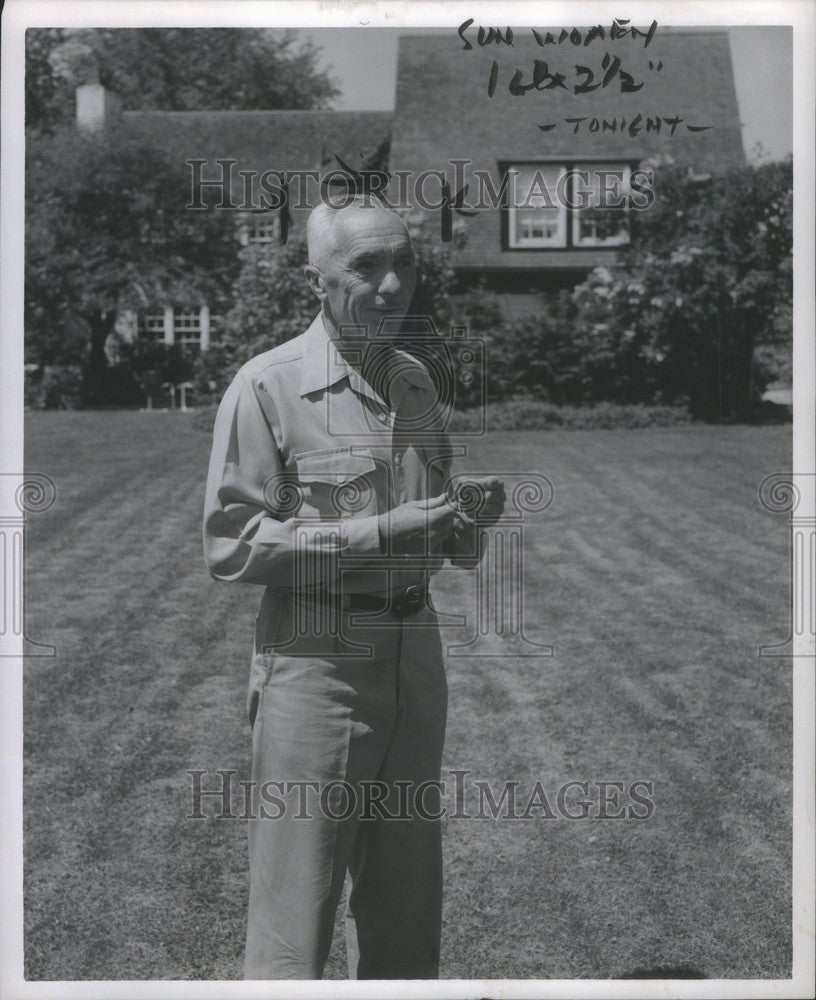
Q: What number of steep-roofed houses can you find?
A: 1